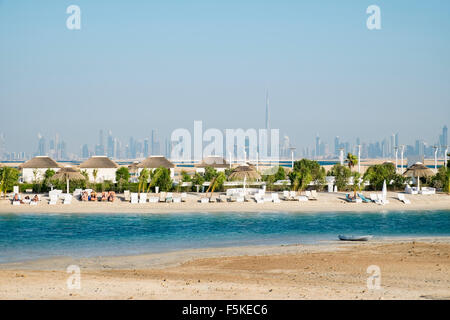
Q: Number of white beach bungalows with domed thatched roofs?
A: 4